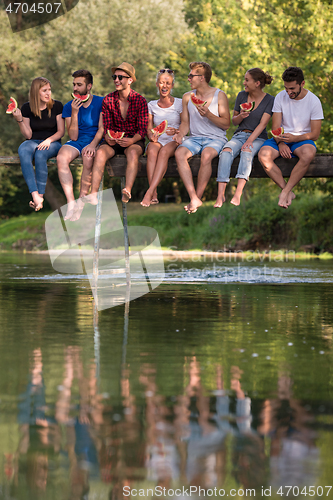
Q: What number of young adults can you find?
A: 7